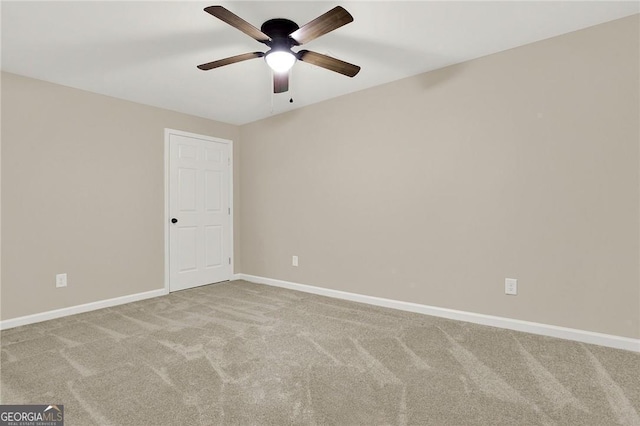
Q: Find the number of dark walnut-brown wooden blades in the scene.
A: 5